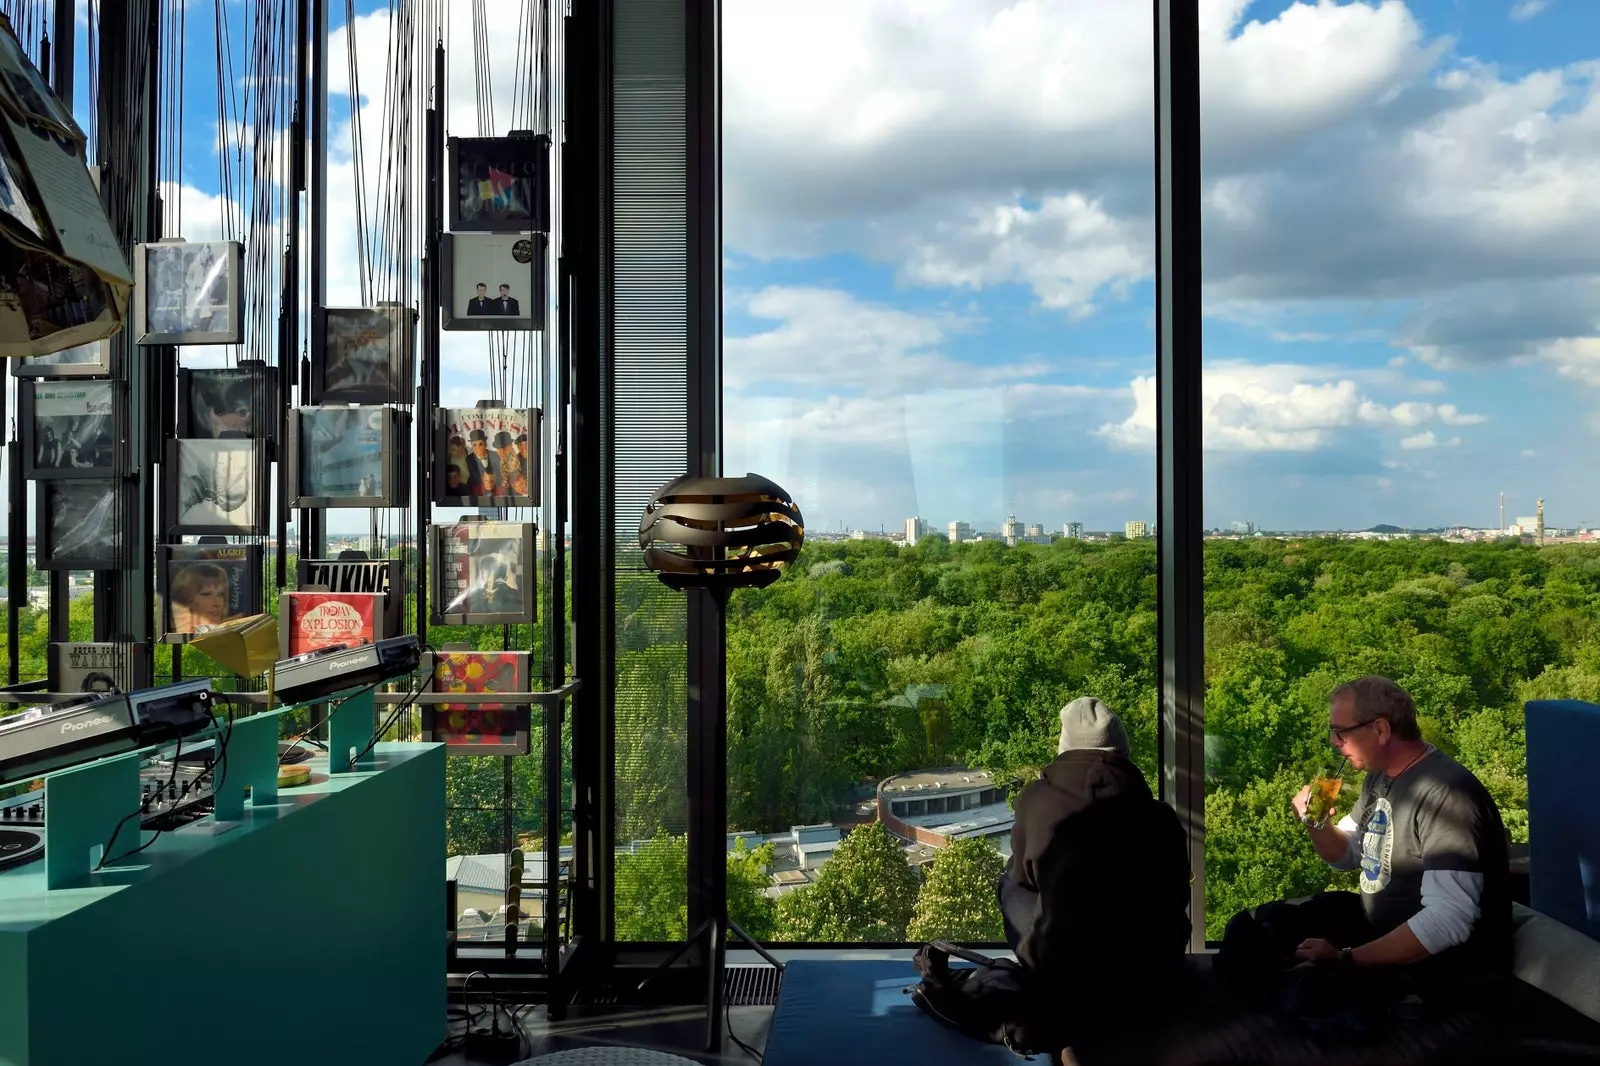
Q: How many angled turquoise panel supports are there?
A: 3